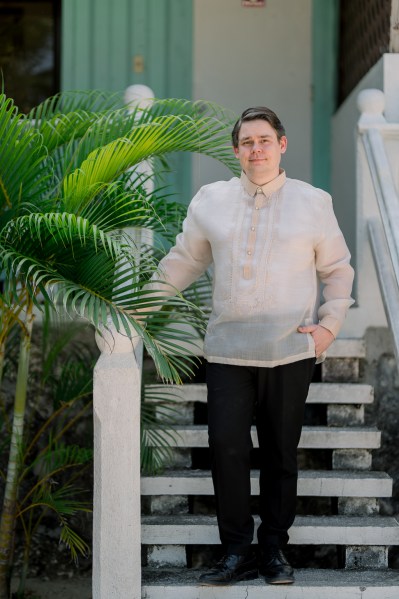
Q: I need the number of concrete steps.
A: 6